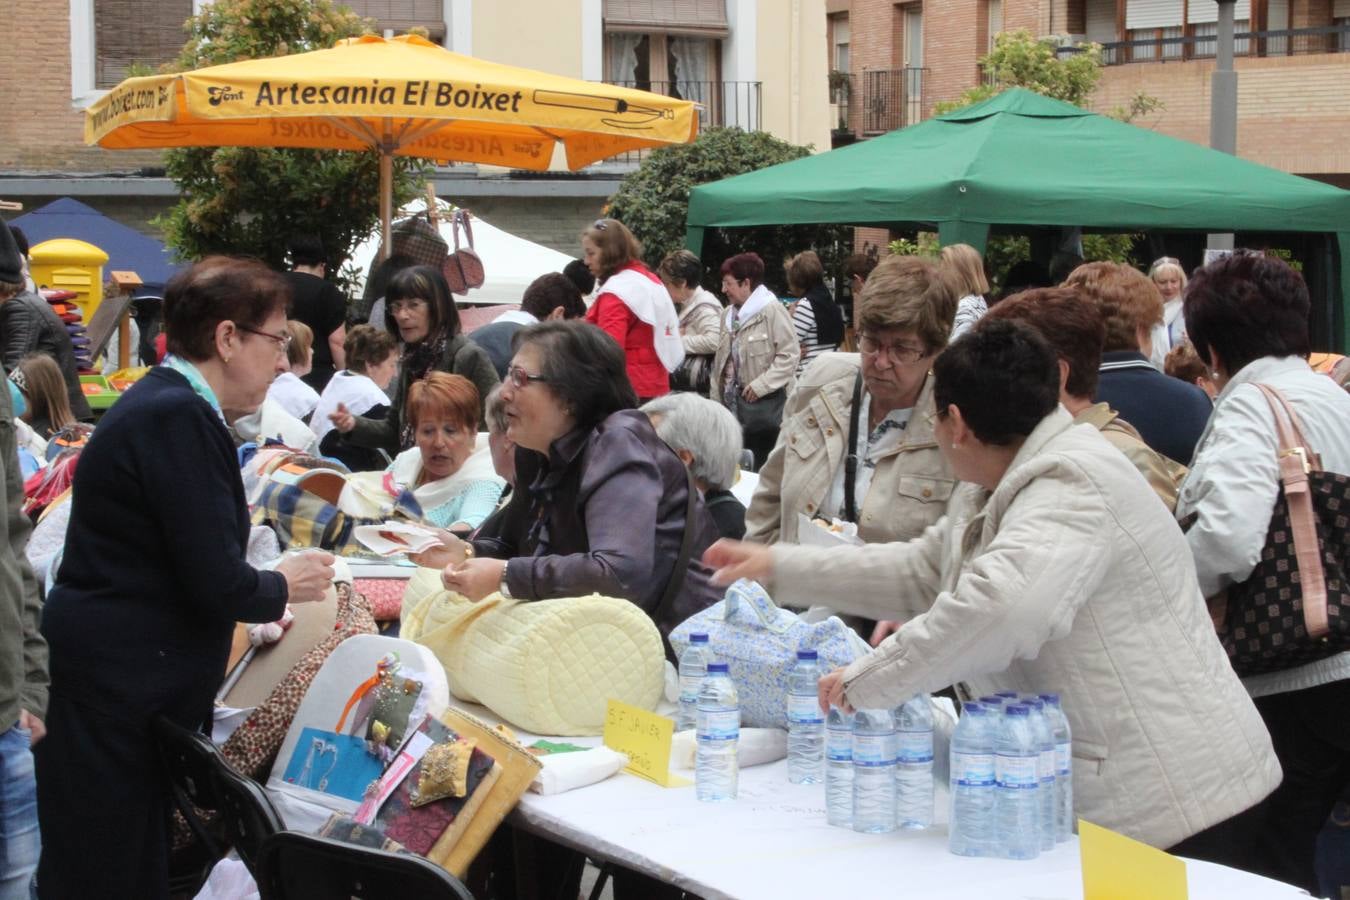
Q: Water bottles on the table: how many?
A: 12